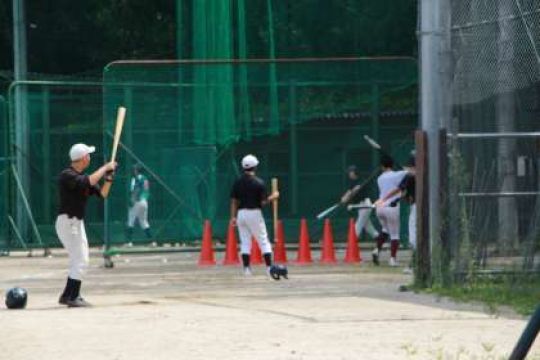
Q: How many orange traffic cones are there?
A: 7